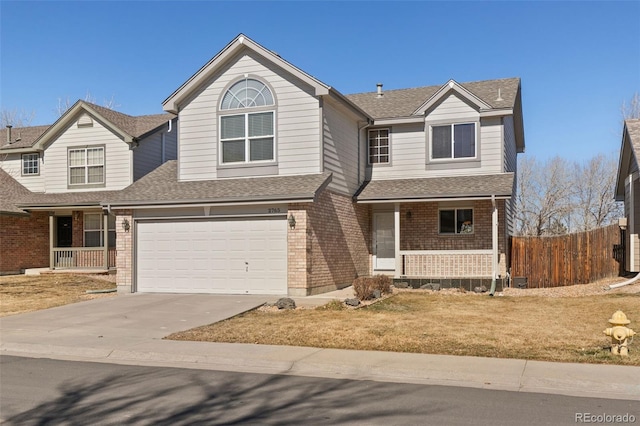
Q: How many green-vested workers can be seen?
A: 0